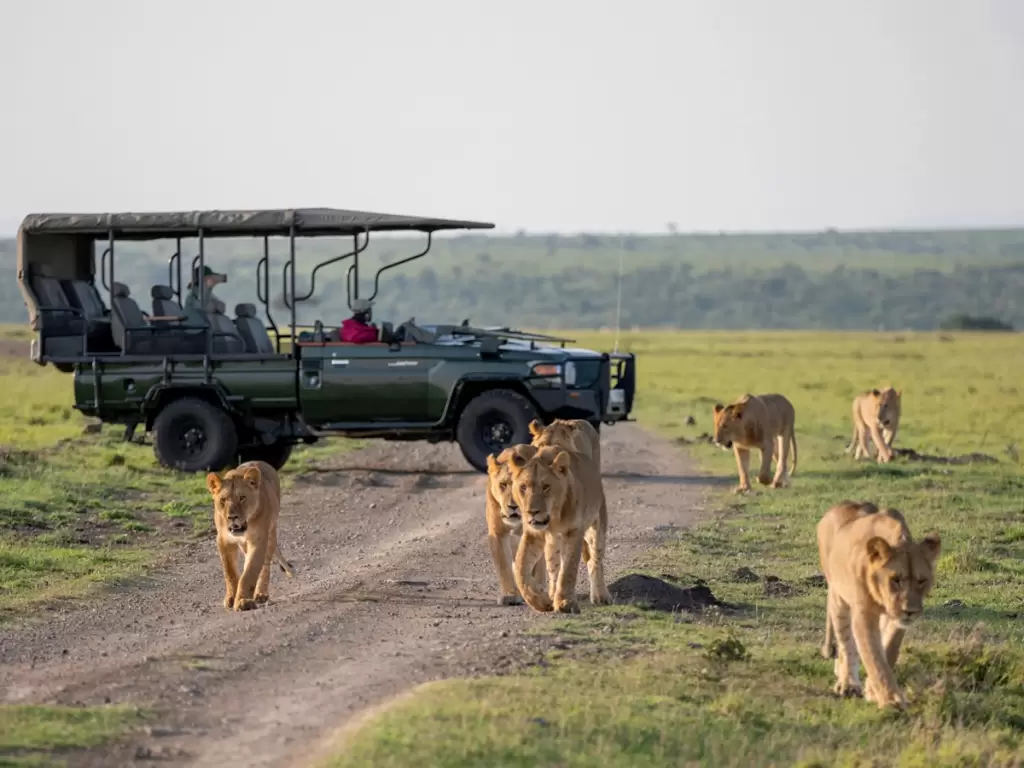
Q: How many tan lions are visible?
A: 7